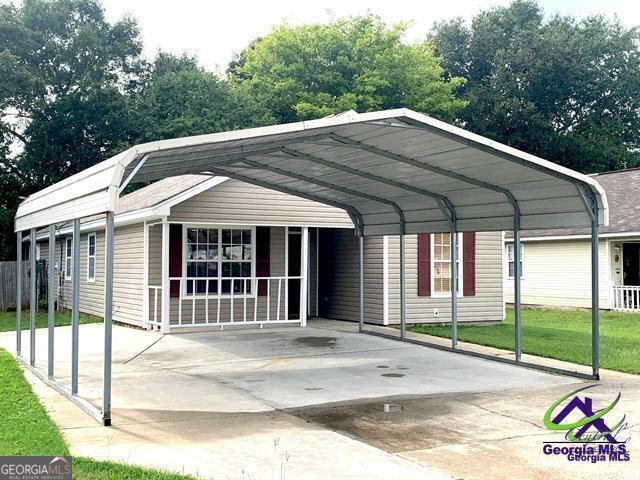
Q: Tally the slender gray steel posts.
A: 10